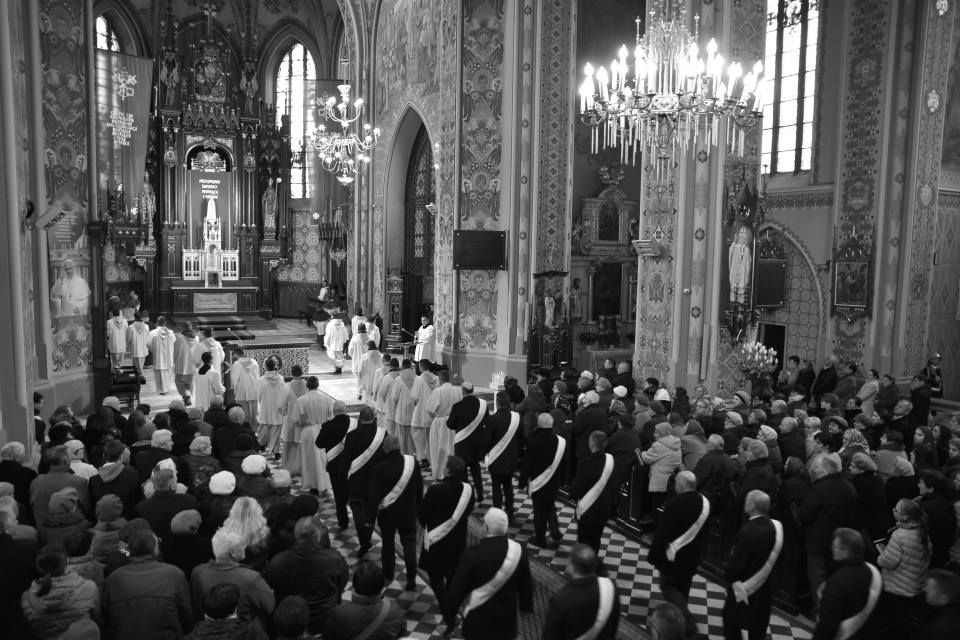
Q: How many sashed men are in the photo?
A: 13